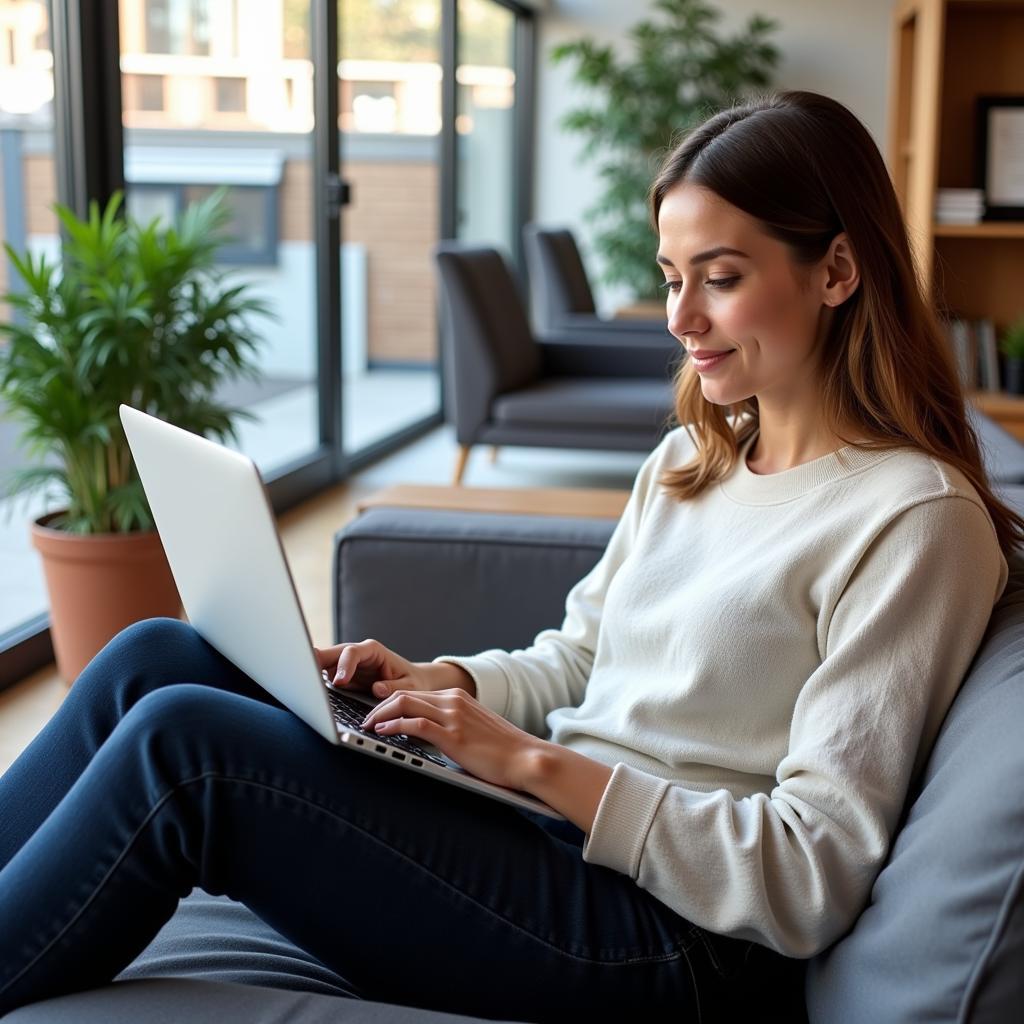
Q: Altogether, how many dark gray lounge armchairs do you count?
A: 2